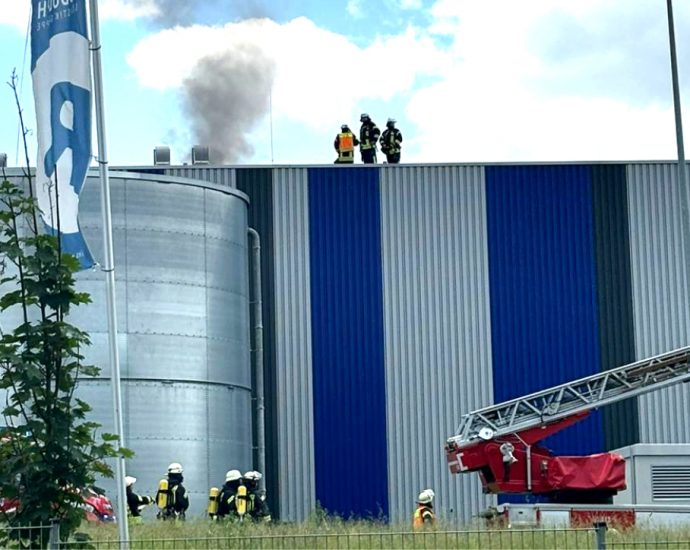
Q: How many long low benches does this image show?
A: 0